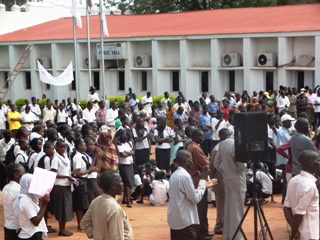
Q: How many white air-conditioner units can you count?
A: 5